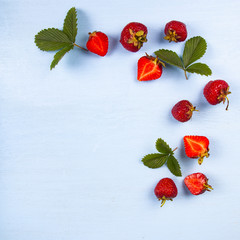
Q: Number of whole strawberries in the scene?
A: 5